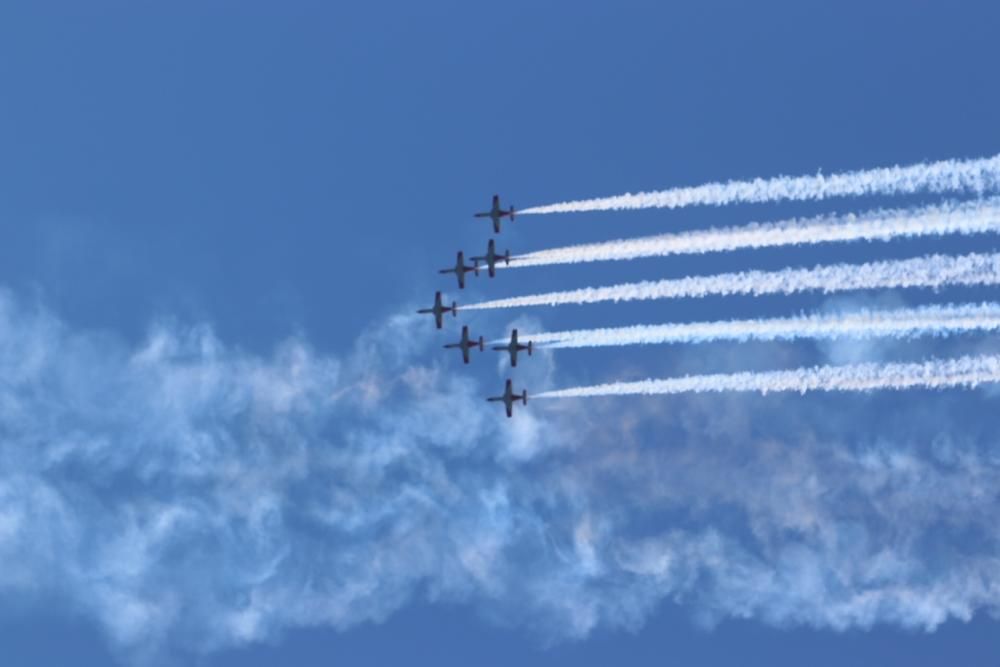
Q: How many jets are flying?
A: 7